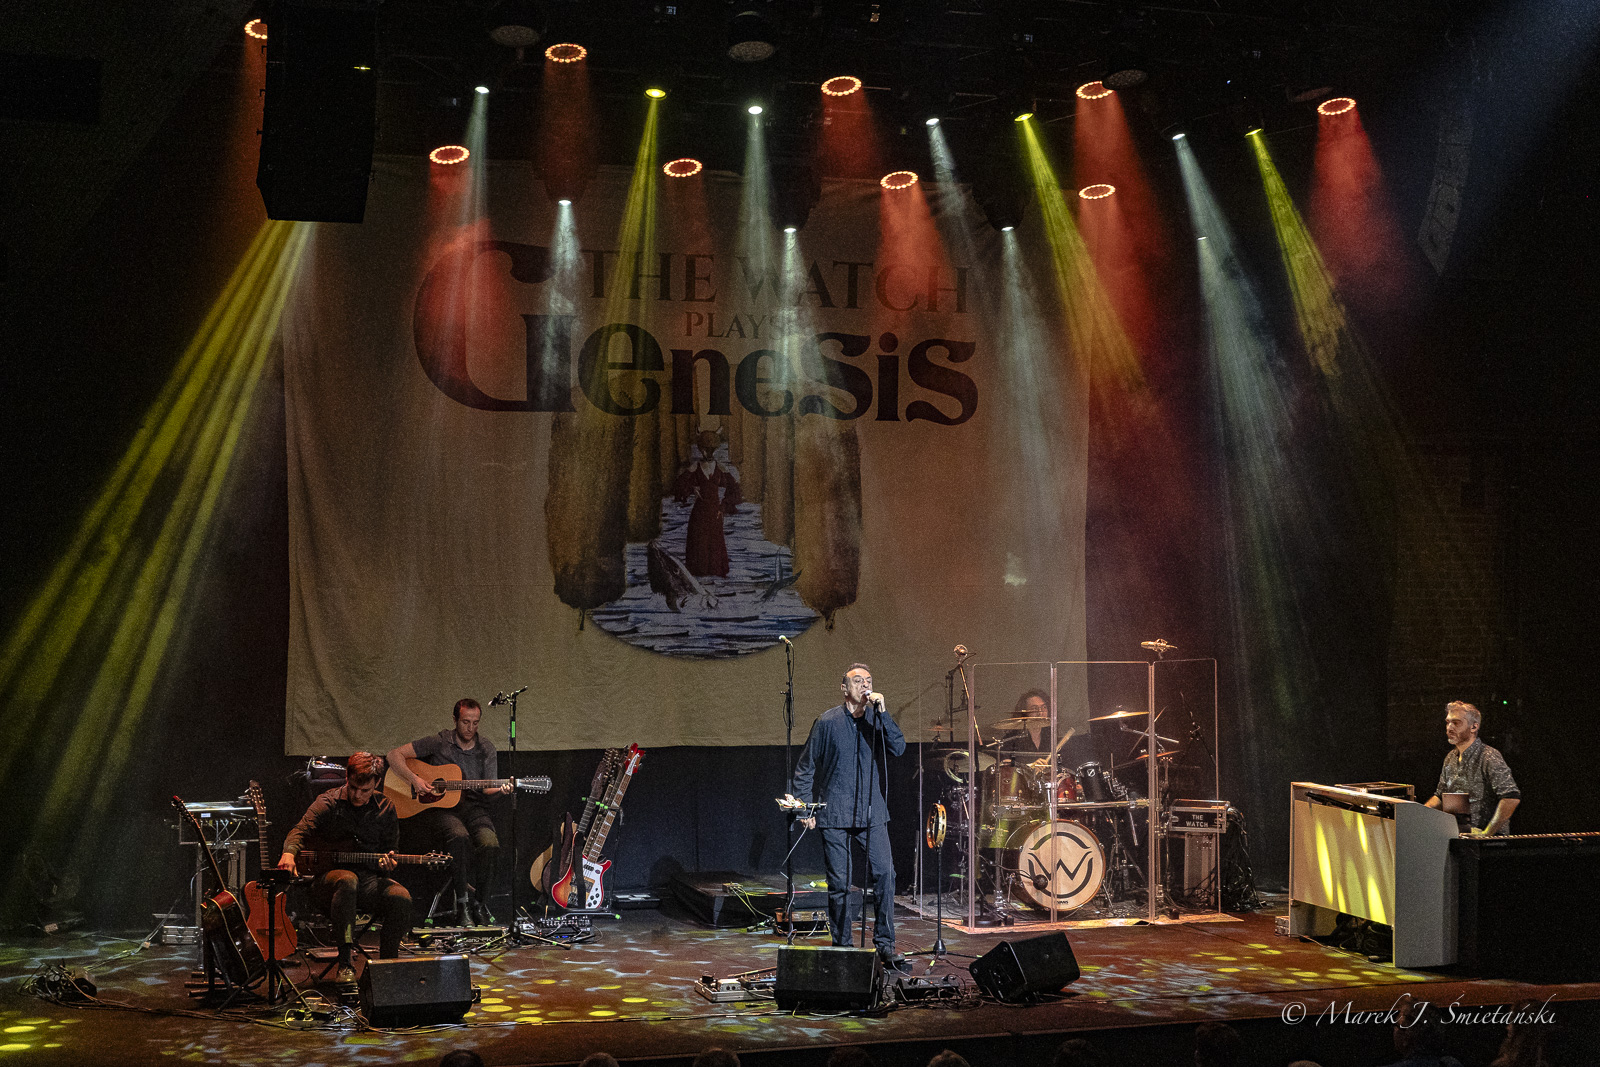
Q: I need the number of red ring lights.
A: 9